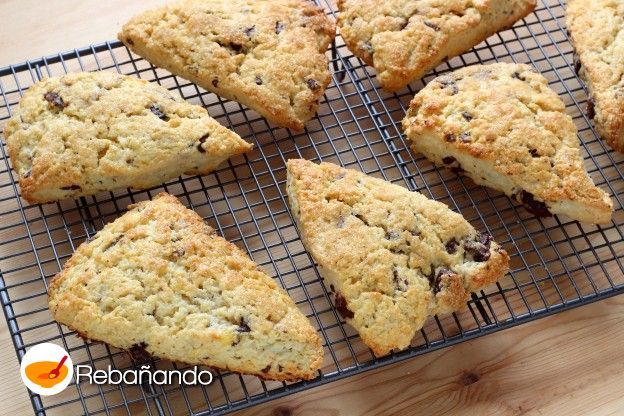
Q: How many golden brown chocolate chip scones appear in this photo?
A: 7